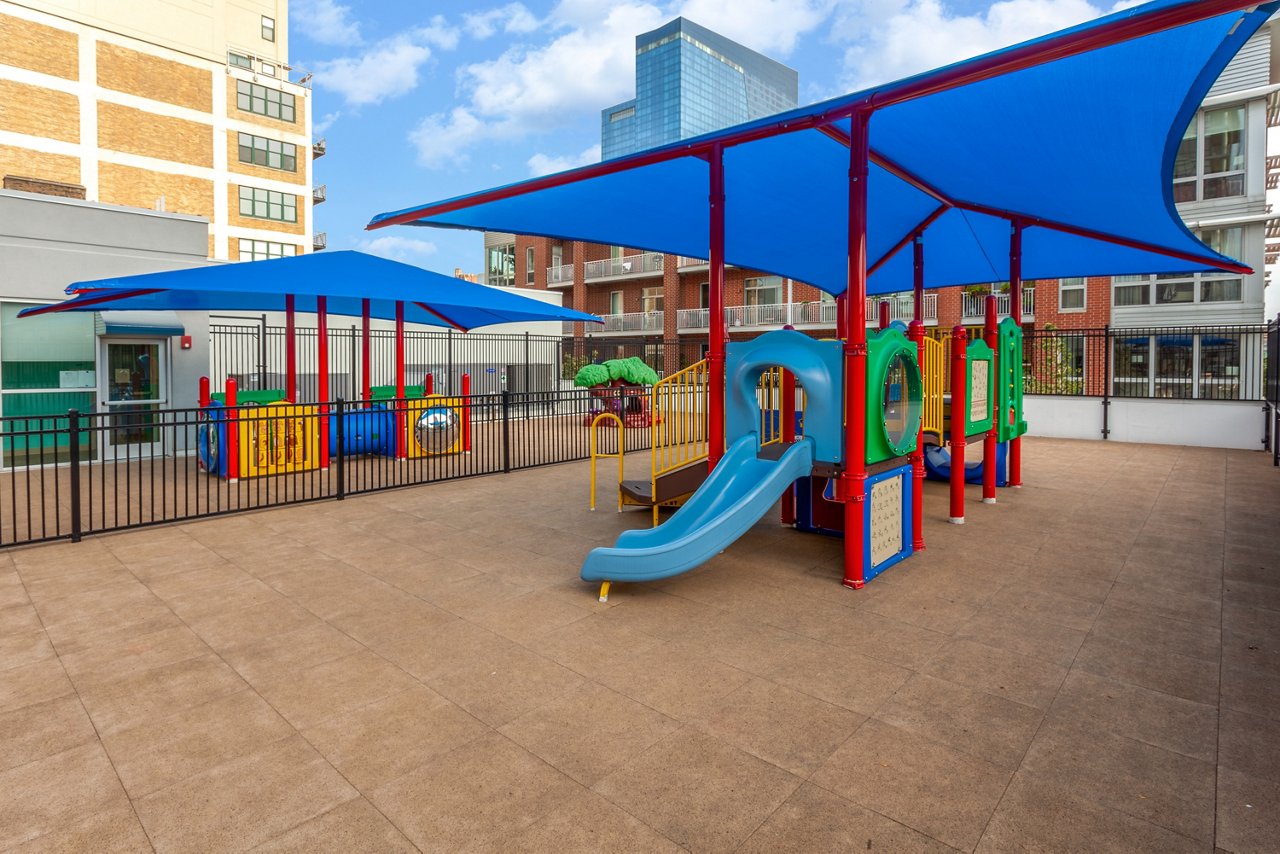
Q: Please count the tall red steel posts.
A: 8